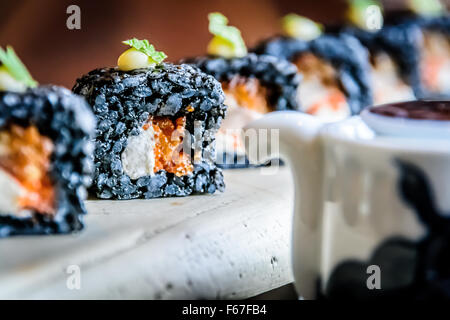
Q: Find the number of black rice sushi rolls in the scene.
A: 6